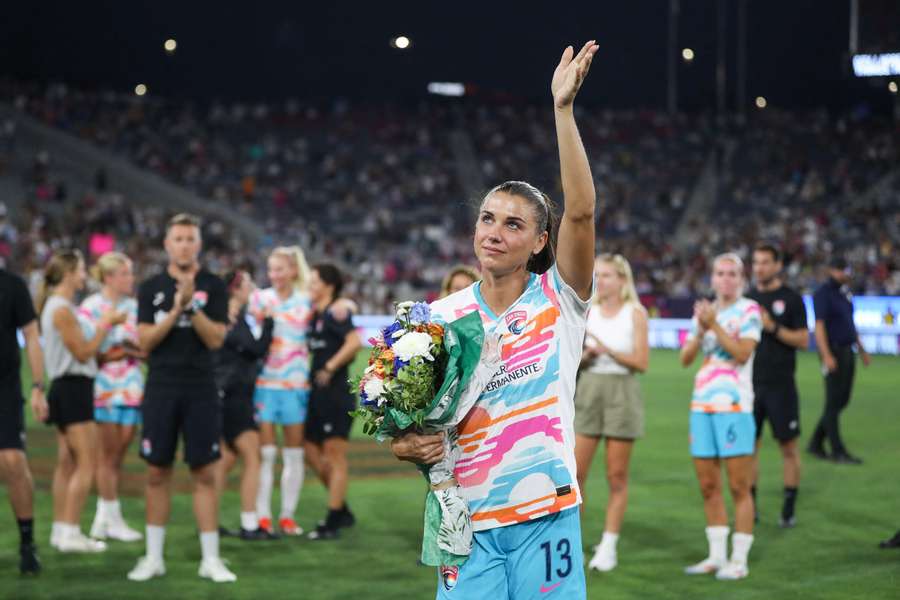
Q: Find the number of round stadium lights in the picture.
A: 6